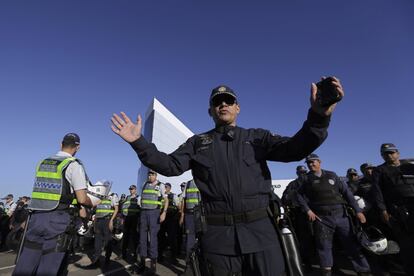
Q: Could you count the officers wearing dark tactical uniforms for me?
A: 6